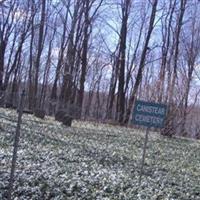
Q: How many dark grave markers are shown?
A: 3